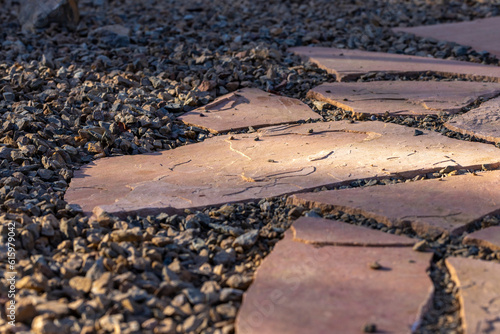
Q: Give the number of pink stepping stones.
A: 10